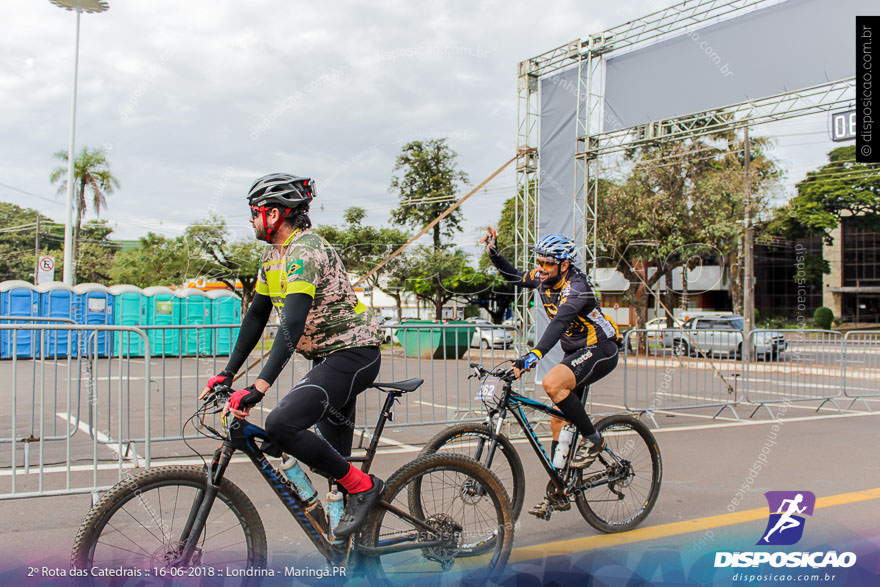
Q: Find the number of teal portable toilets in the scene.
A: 4